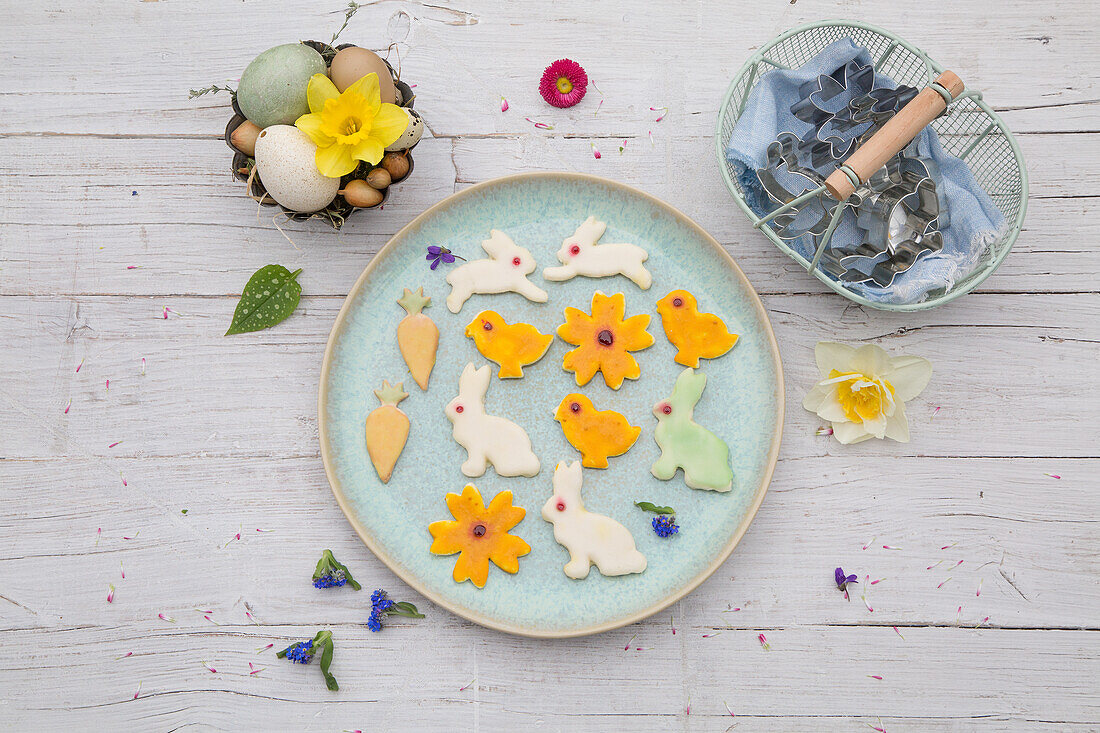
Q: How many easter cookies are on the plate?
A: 12